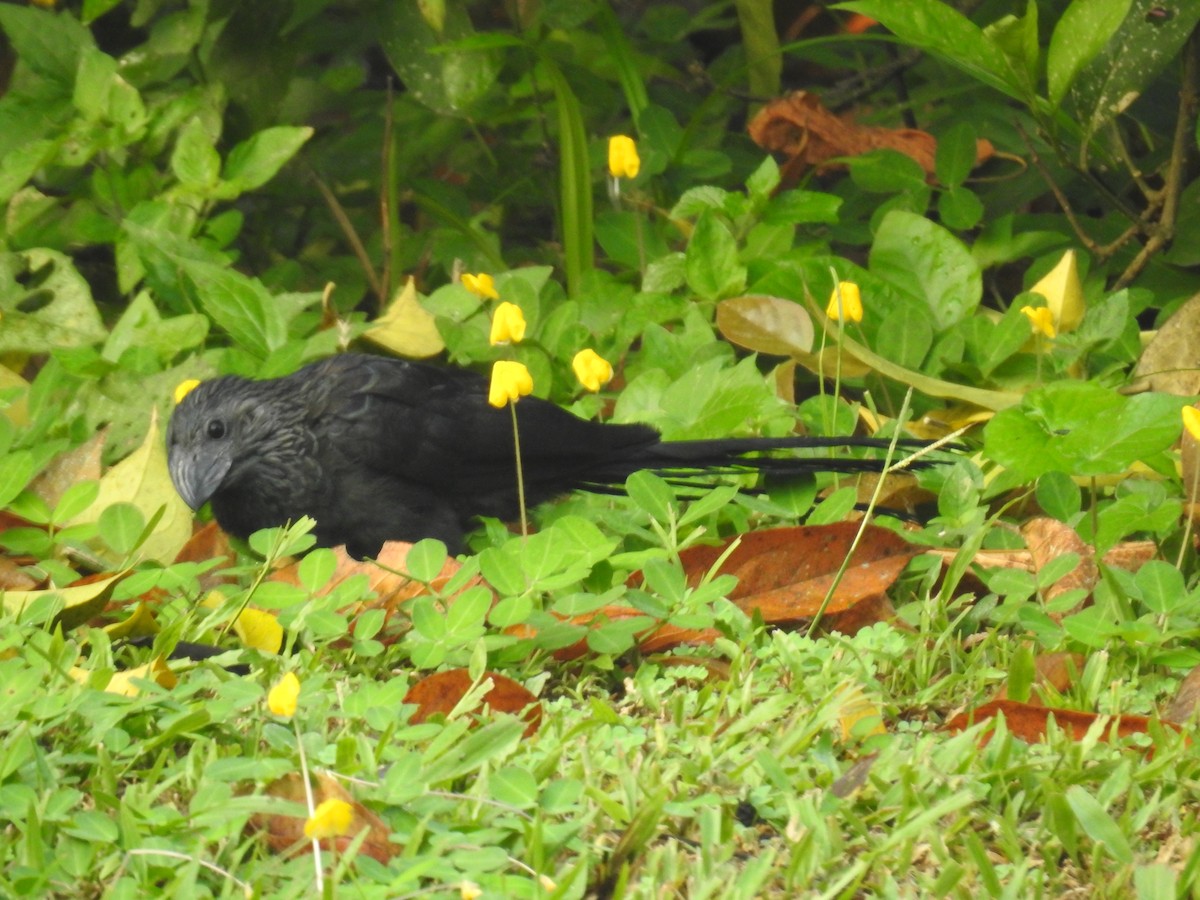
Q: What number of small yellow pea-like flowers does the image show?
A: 11